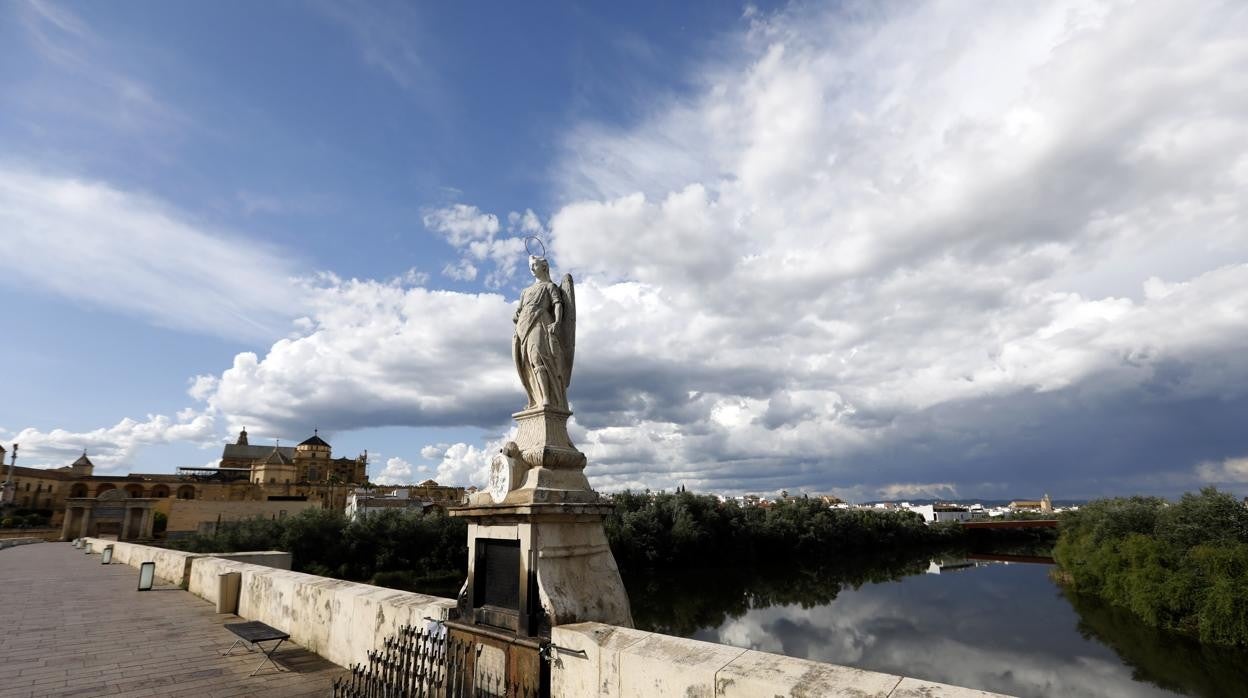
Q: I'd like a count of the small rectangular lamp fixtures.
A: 5